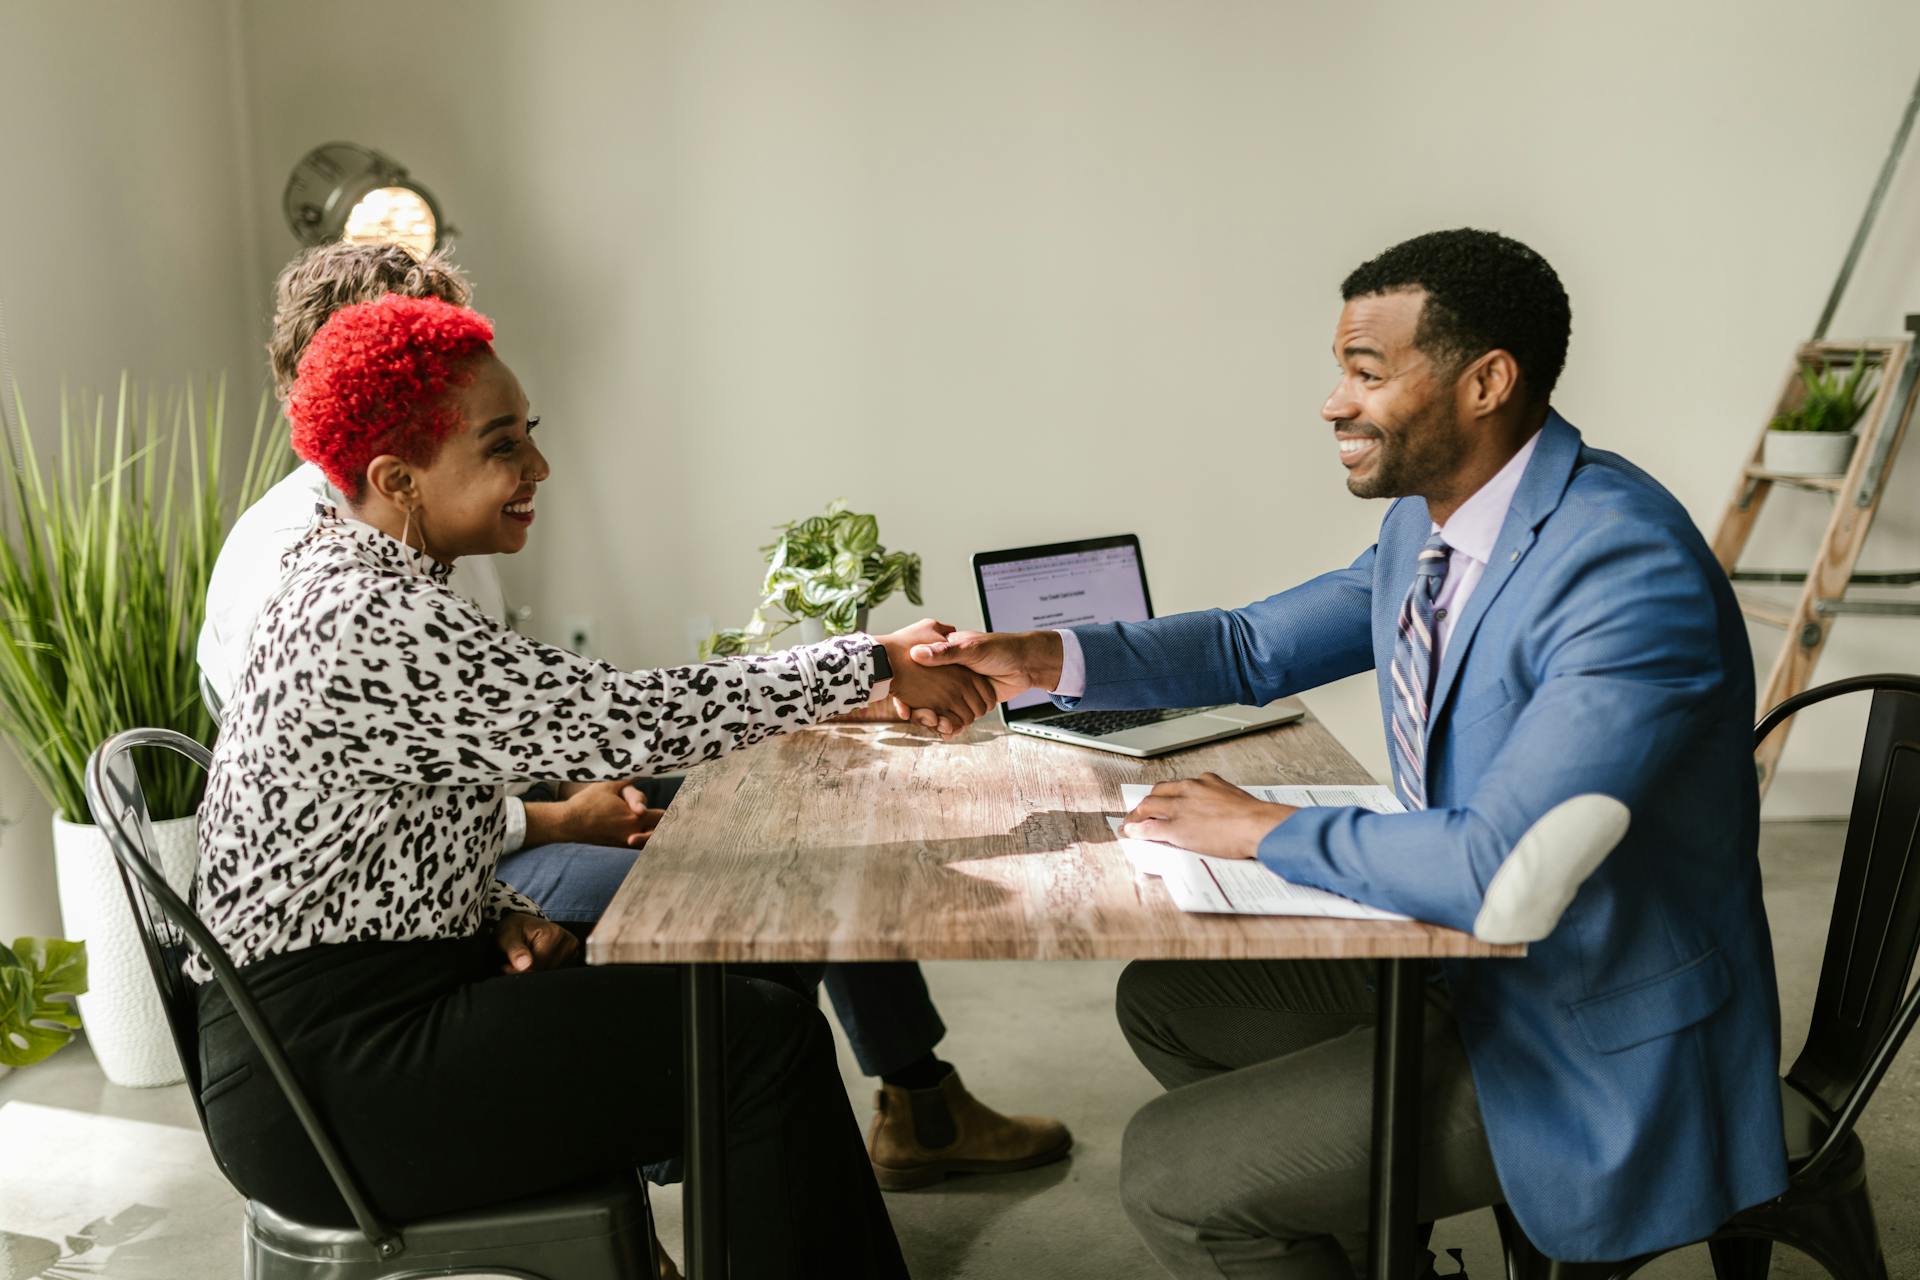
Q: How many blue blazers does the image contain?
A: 1